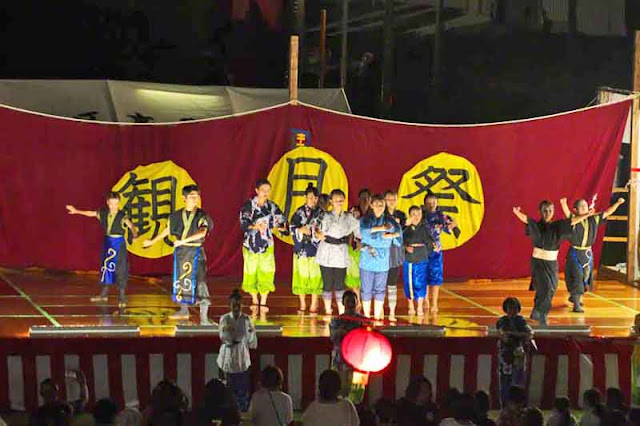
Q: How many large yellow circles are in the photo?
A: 3